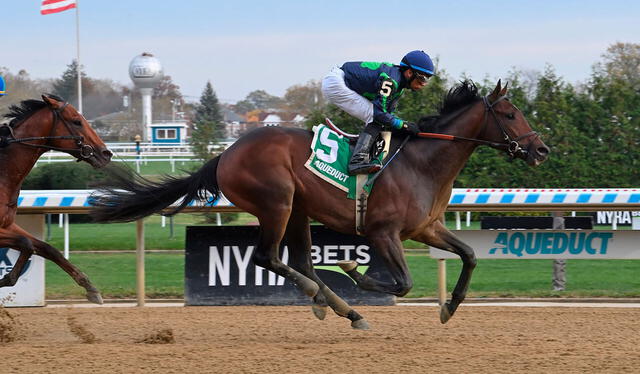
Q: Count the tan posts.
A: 2